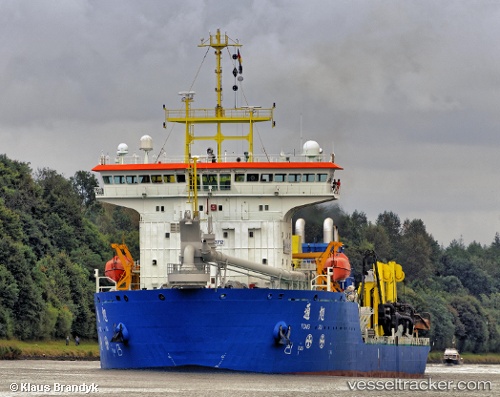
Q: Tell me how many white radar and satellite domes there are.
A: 3